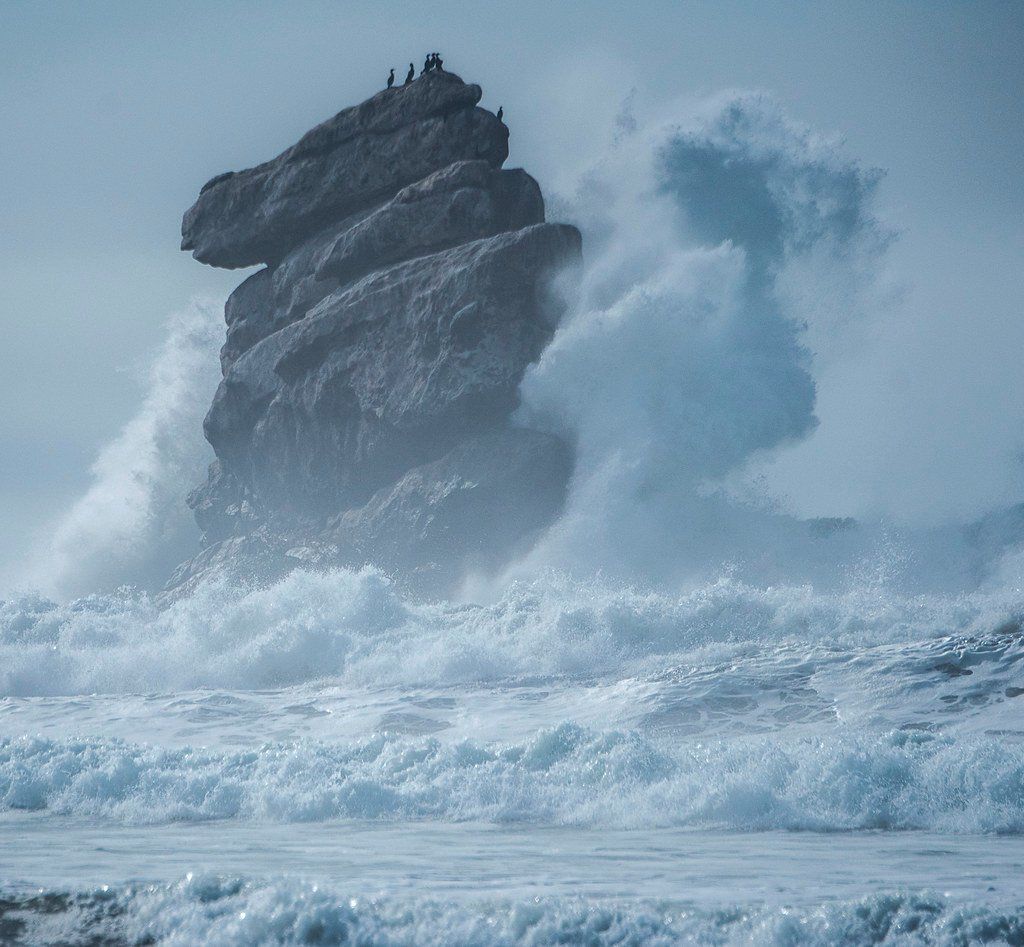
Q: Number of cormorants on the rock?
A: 6